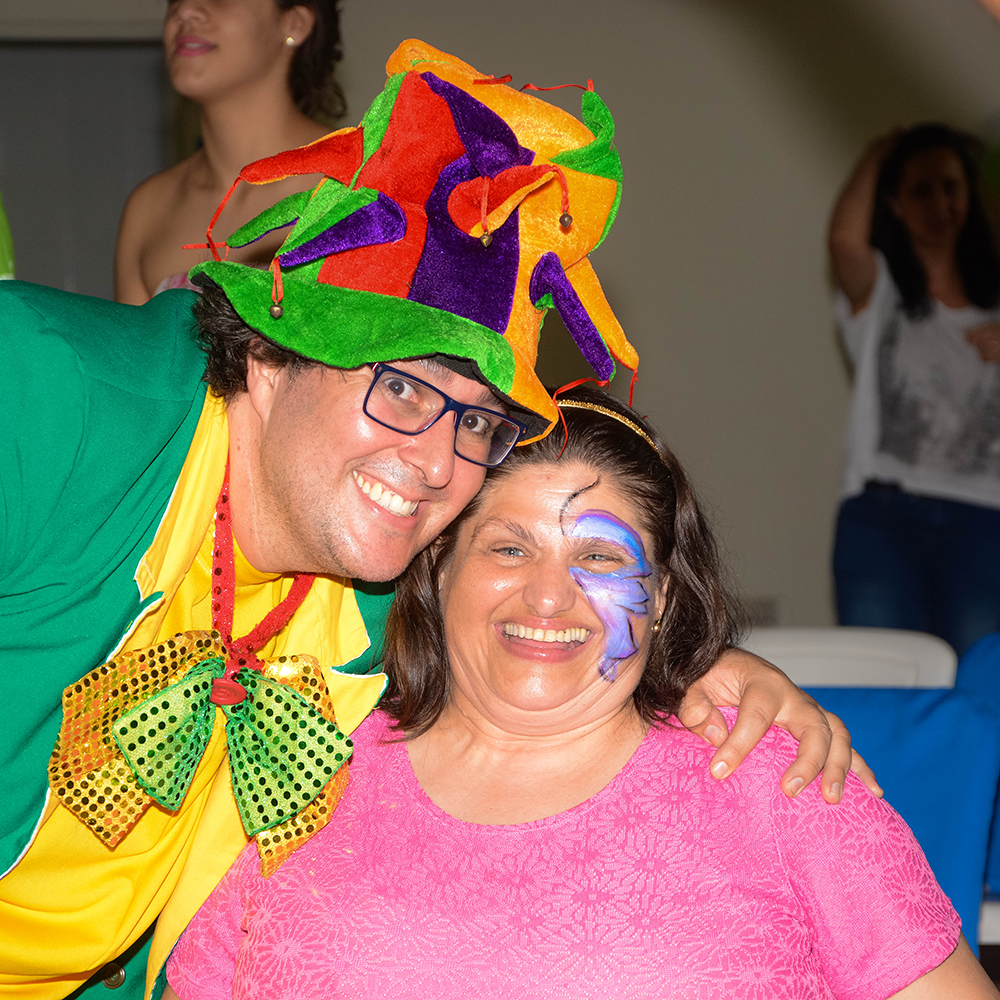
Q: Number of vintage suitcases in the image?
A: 0